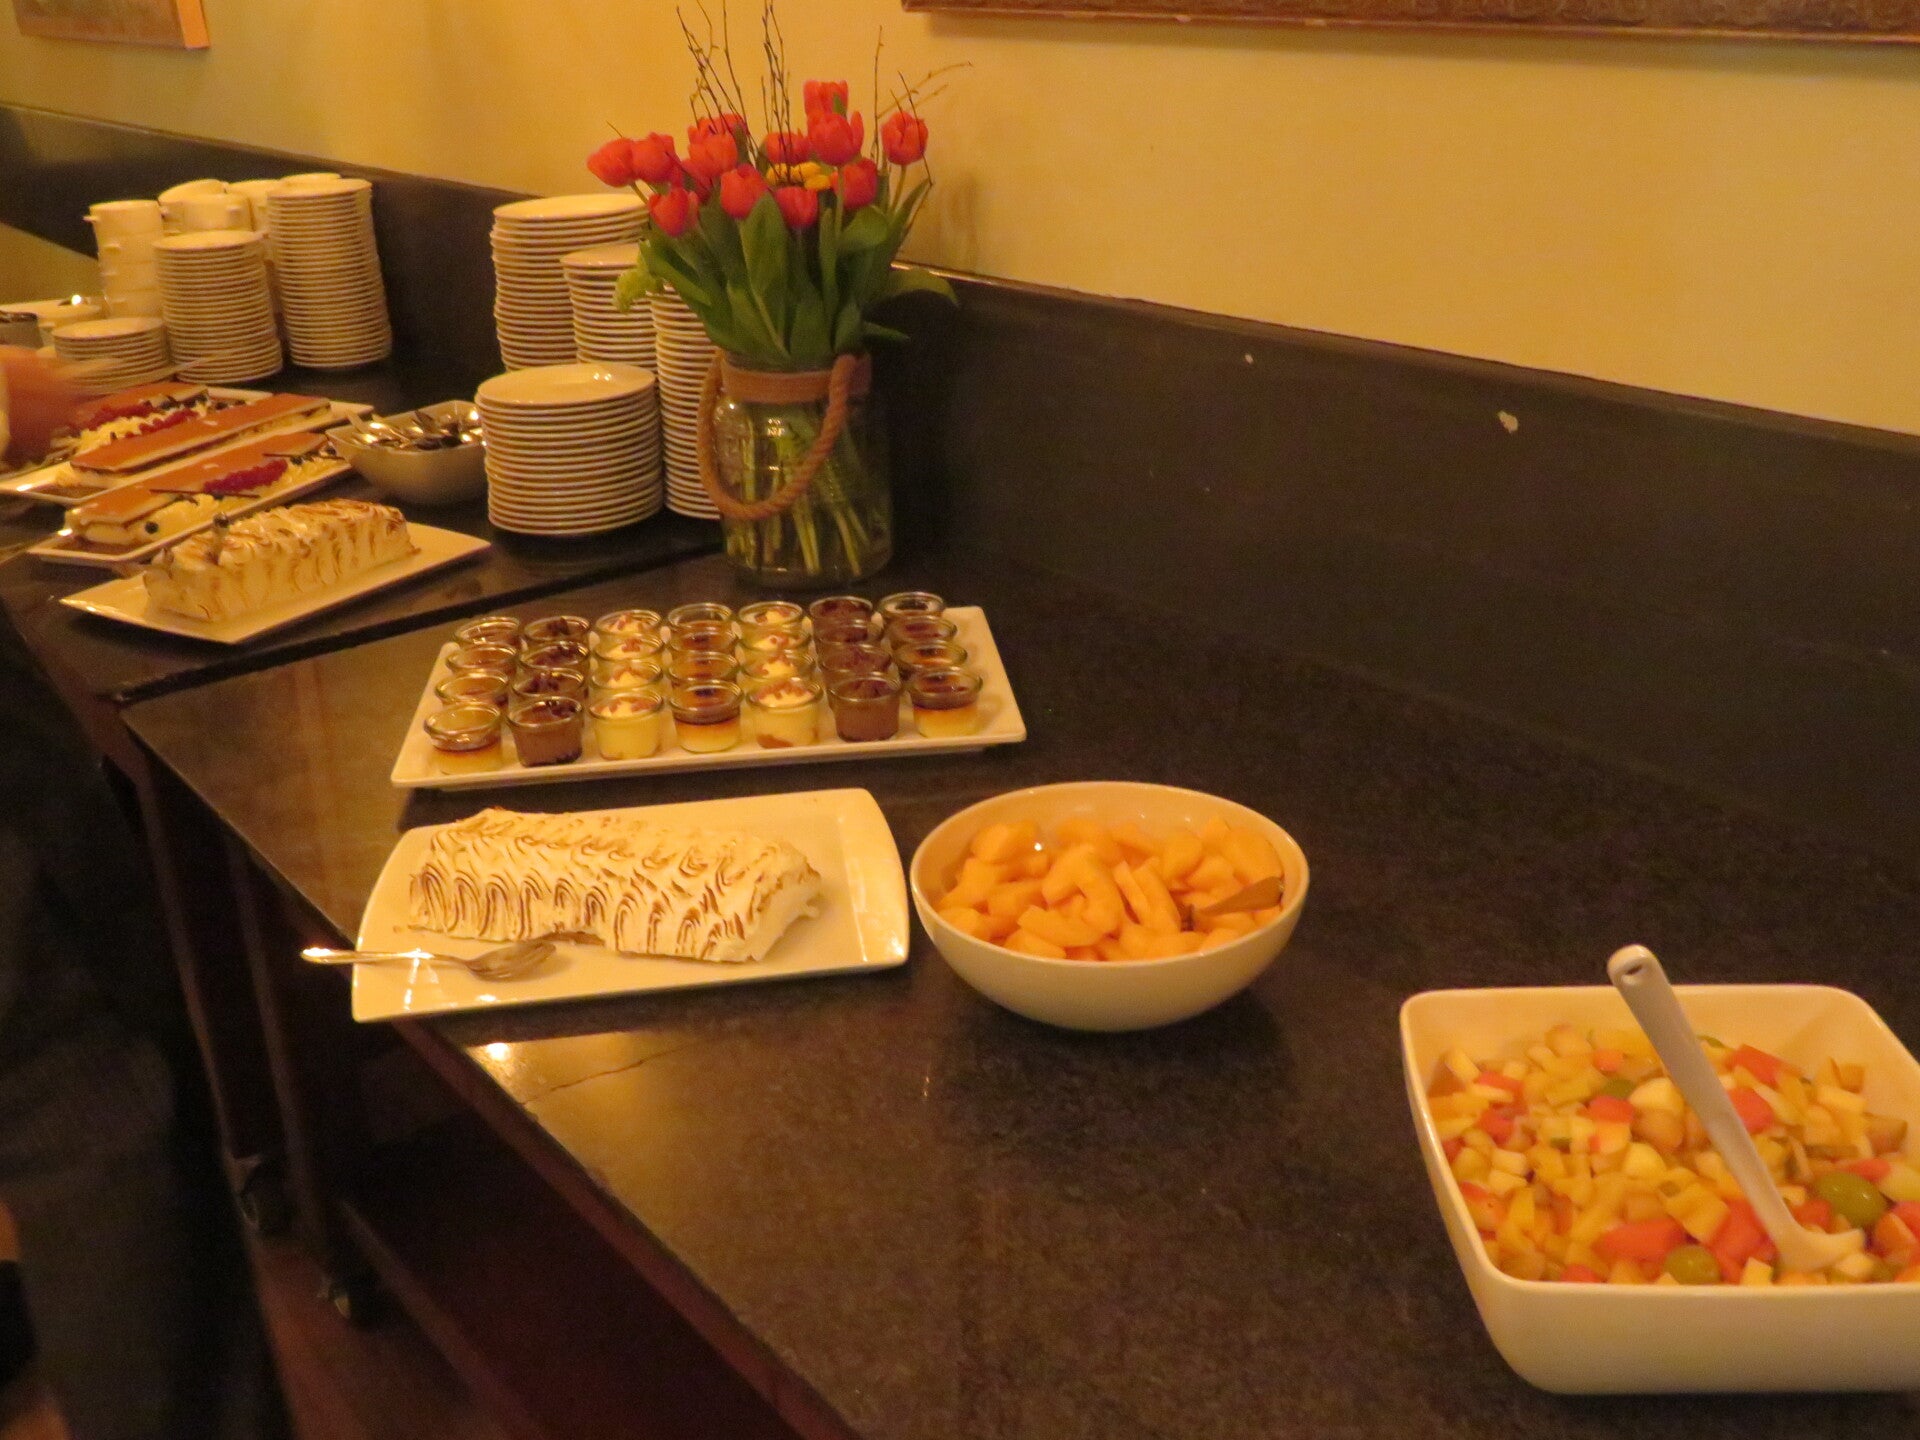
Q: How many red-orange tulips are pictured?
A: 13